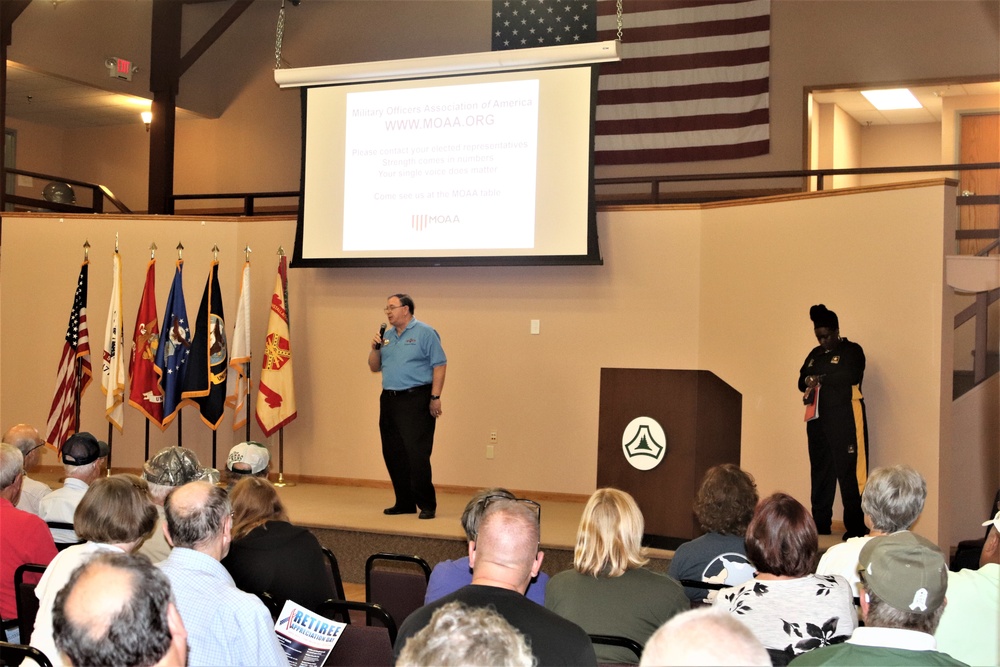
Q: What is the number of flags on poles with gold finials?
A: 7